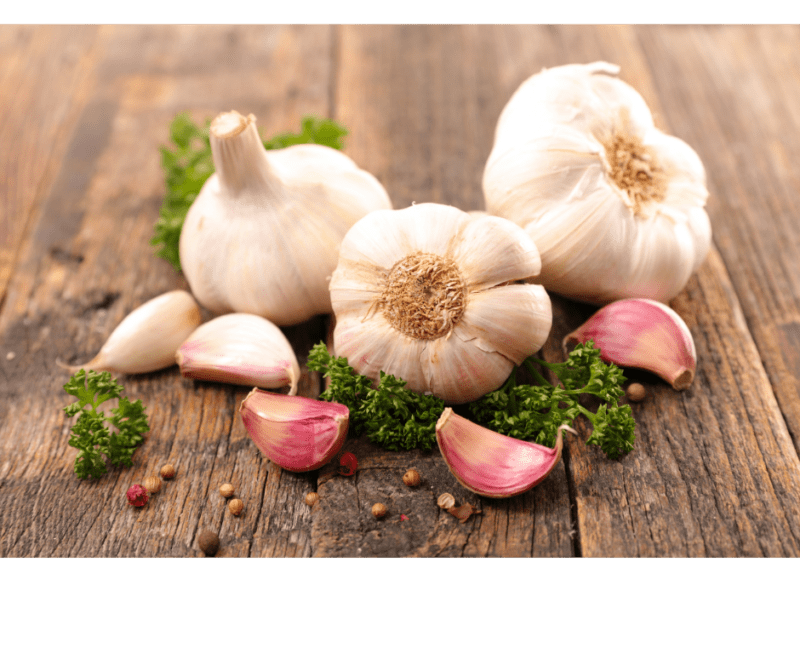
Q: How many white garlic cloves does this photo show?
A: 2